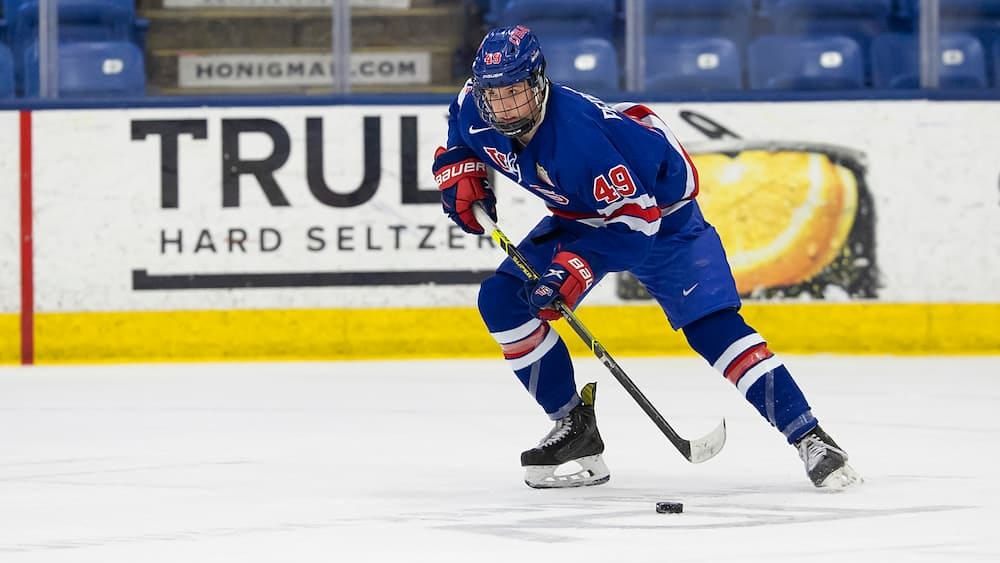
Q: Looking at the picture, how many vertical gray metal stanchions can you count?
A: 4